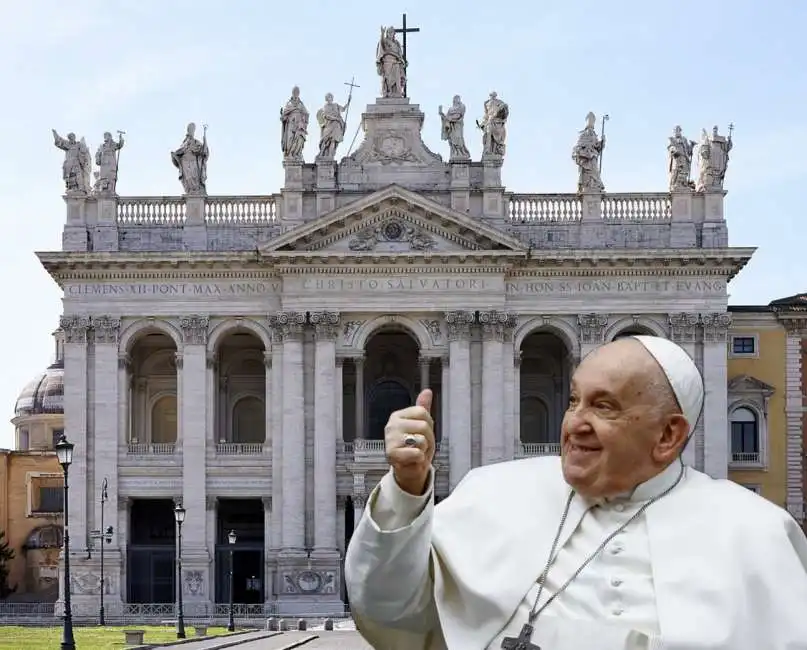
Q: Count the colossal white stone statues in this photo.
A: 11